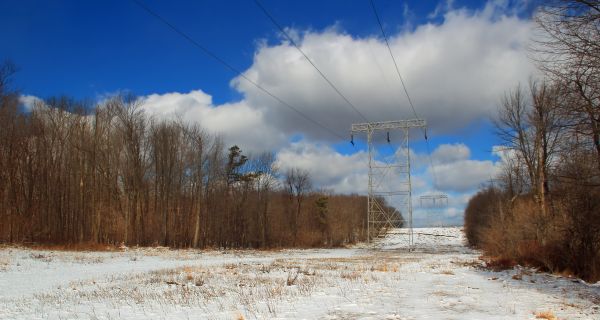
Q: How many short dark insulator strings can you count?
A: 3